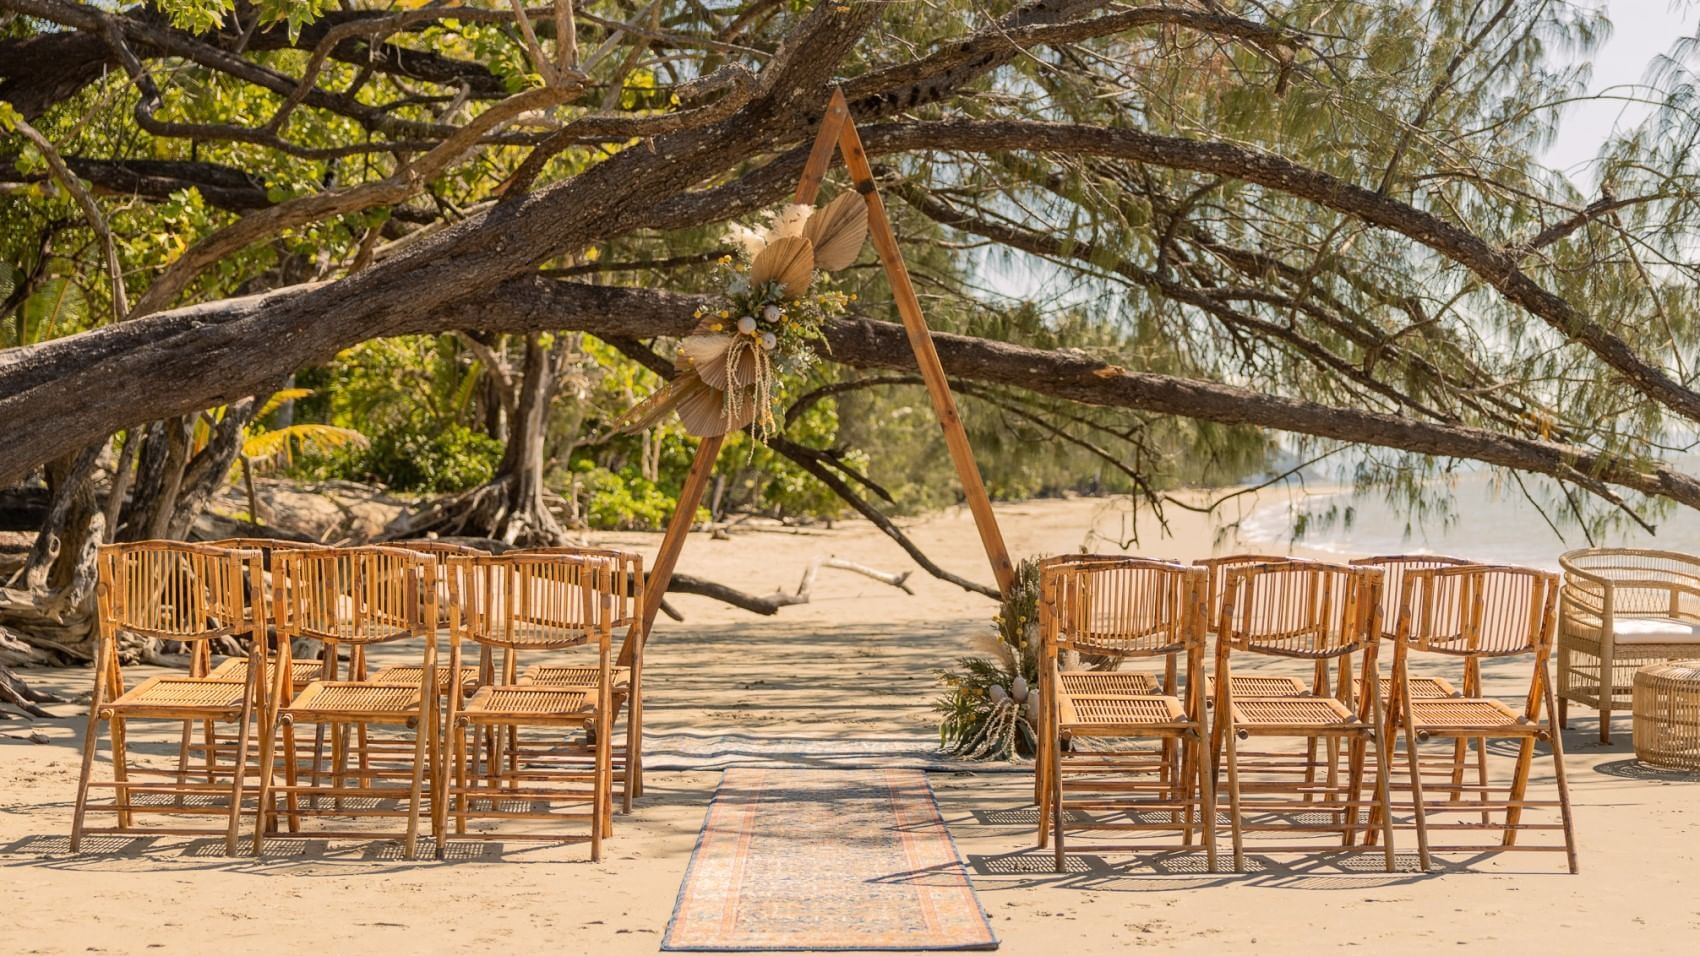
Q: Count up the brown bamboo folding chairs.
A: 12